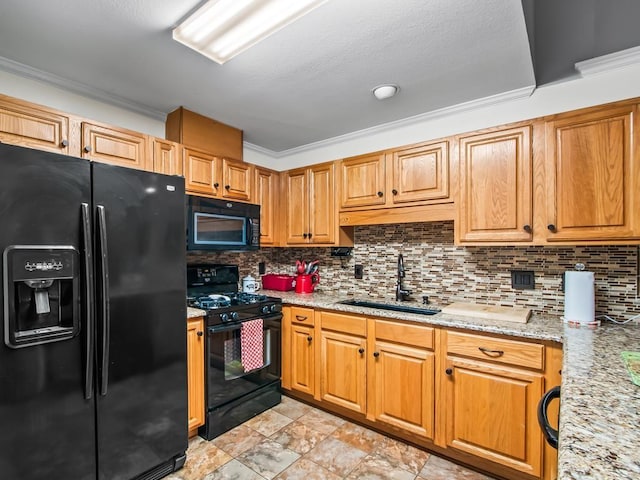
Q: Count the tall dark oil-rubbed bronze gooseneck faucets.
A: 1